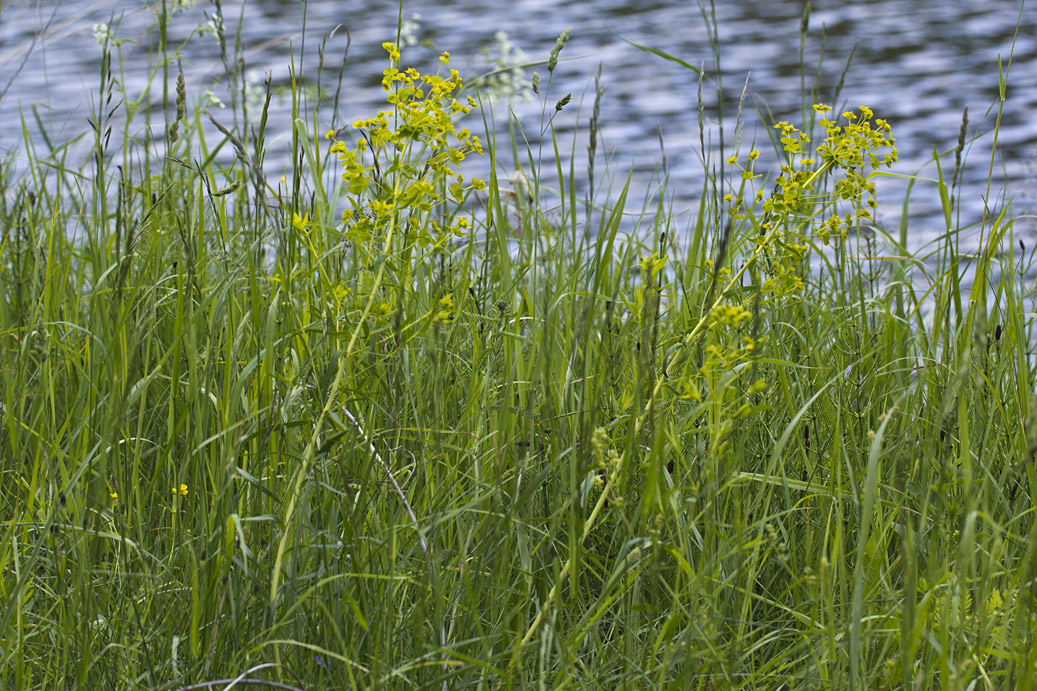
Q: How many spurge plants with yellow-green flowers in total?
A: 2